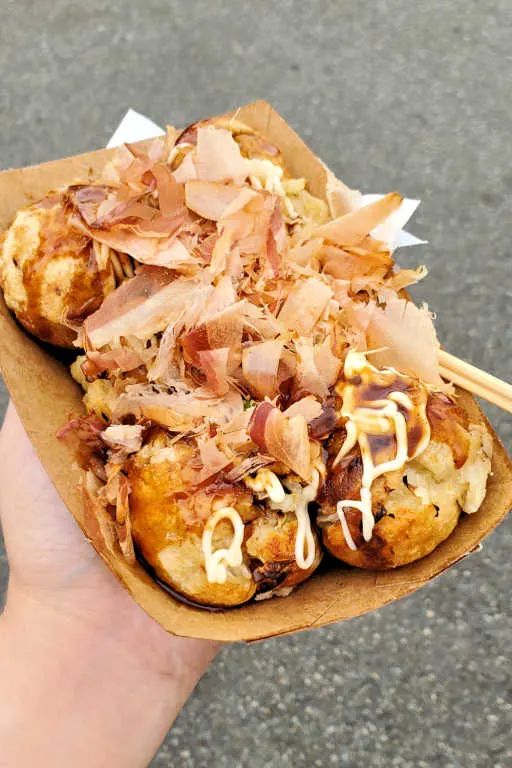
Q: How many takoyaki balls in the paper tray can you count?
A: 6